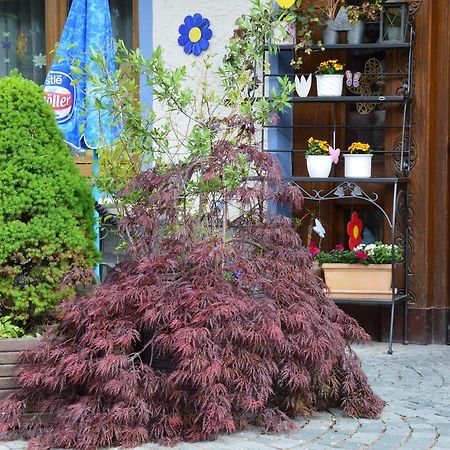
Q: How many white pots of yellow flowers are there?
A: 3